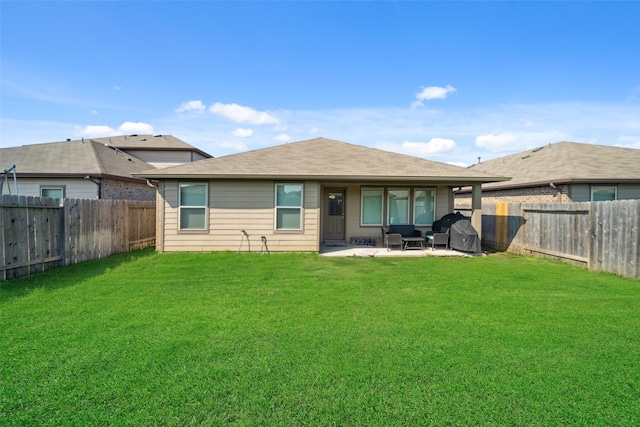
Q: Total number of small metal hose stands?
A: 2